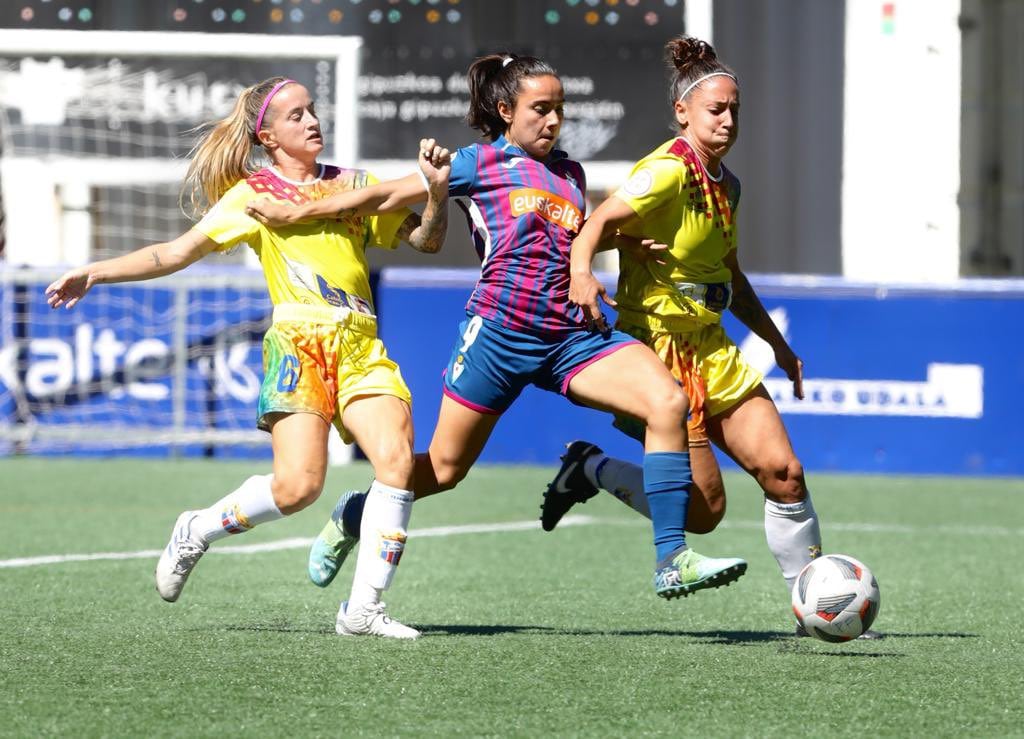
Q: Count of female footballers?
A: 3